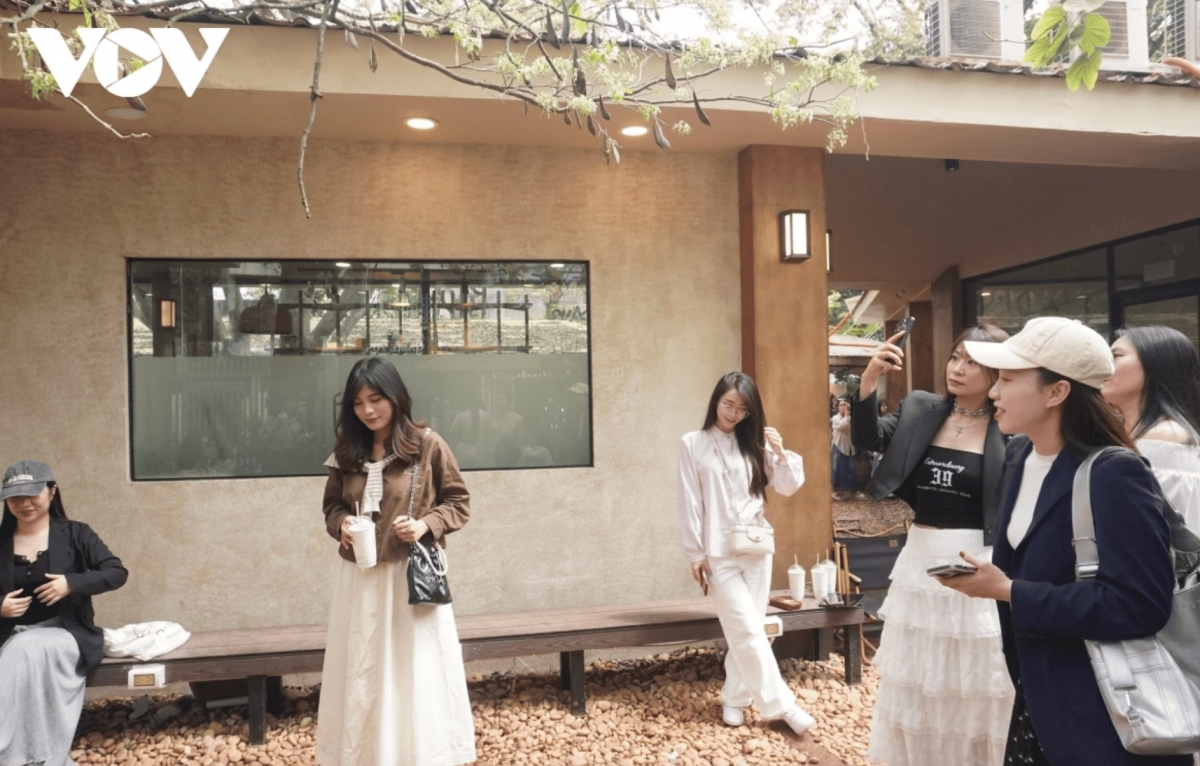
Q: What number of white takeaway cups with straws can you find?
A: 4